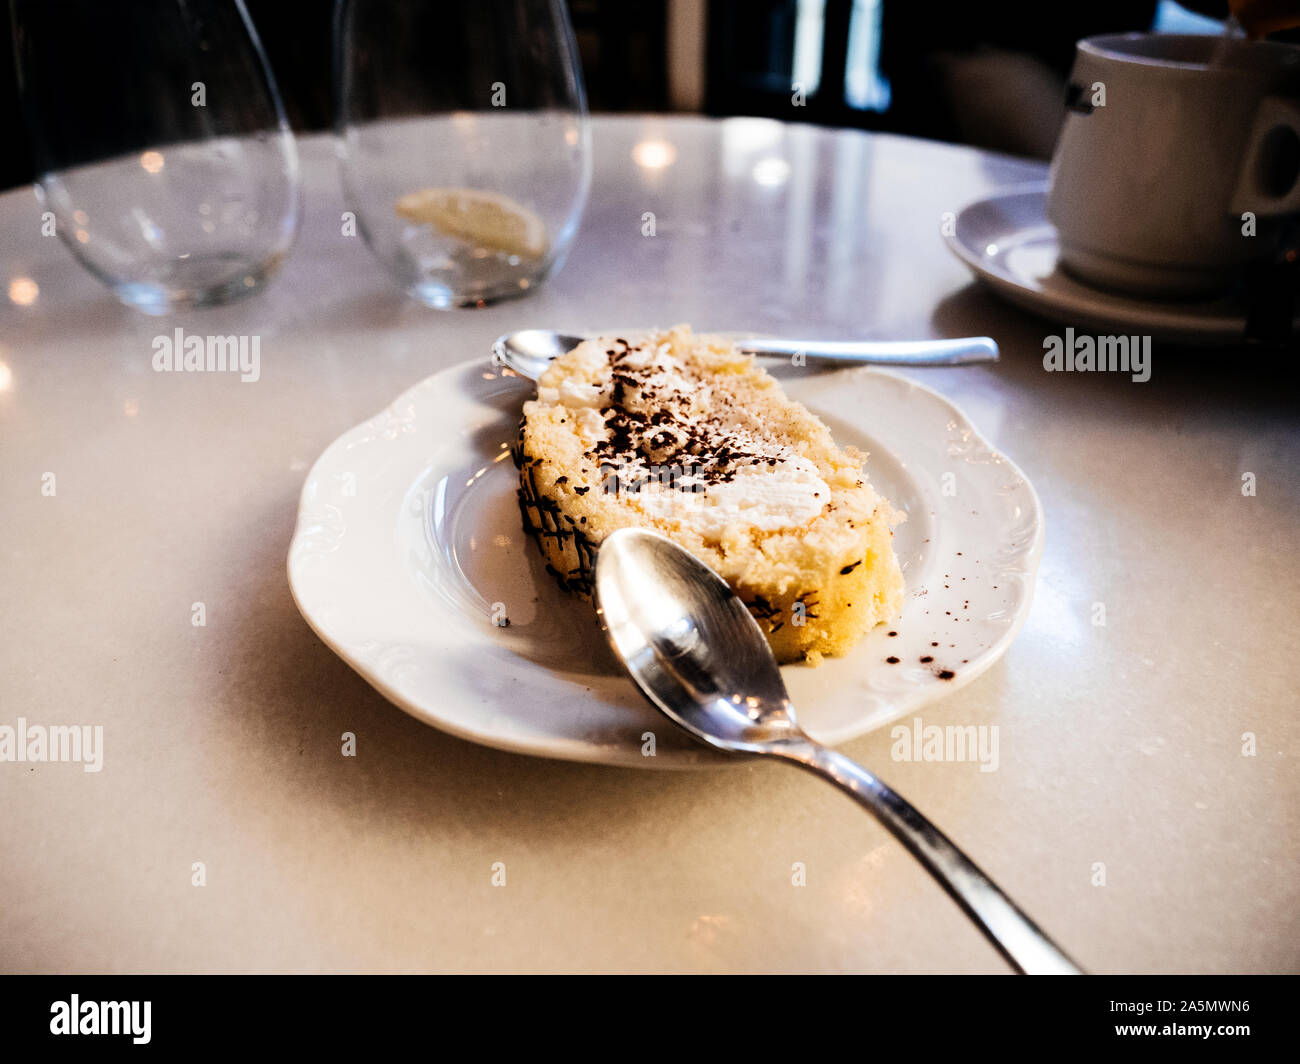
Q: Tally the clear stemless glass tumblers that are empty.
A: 1